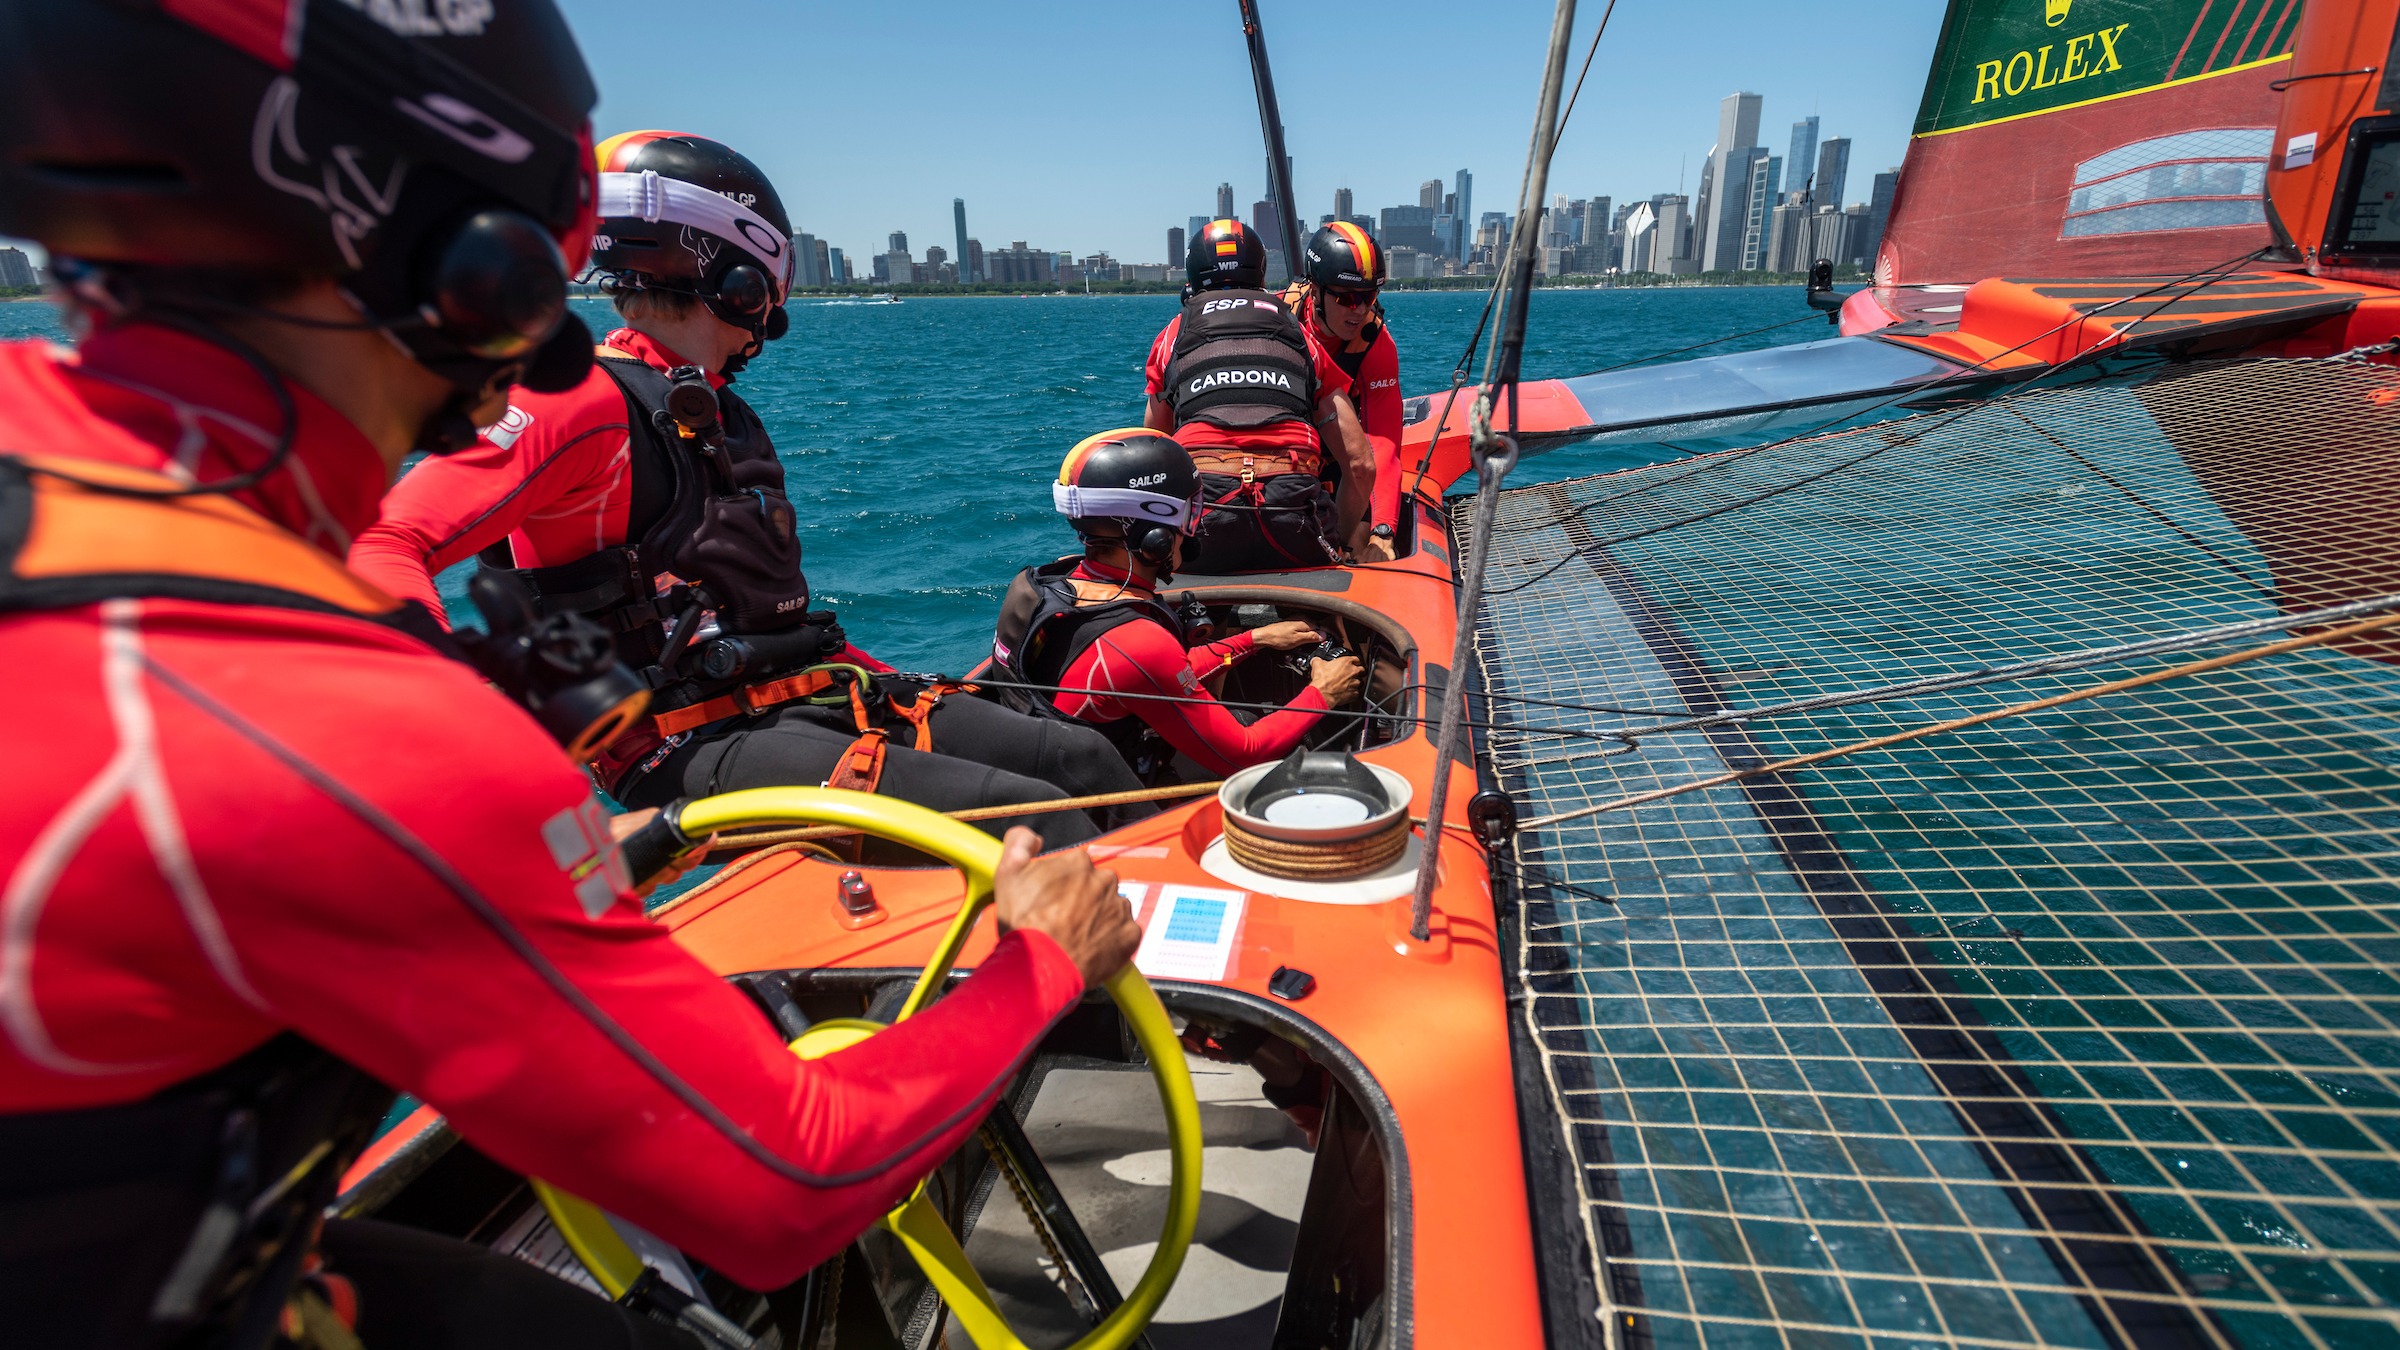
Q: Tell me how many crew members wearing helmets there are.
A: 5